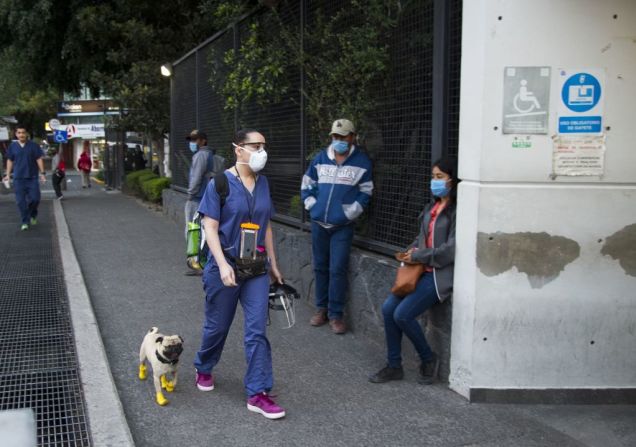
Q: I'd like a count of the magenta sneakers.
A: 2